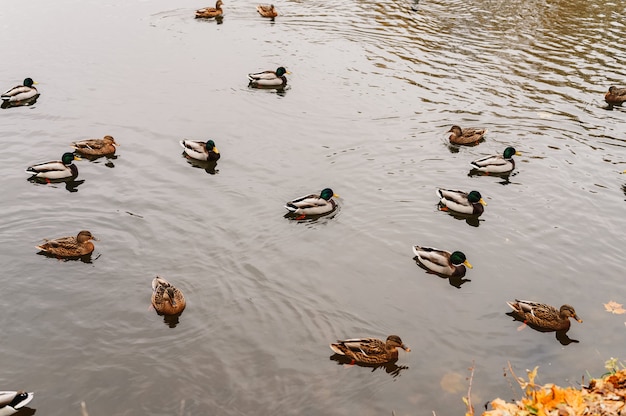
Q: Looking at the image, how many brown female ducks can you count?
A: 9